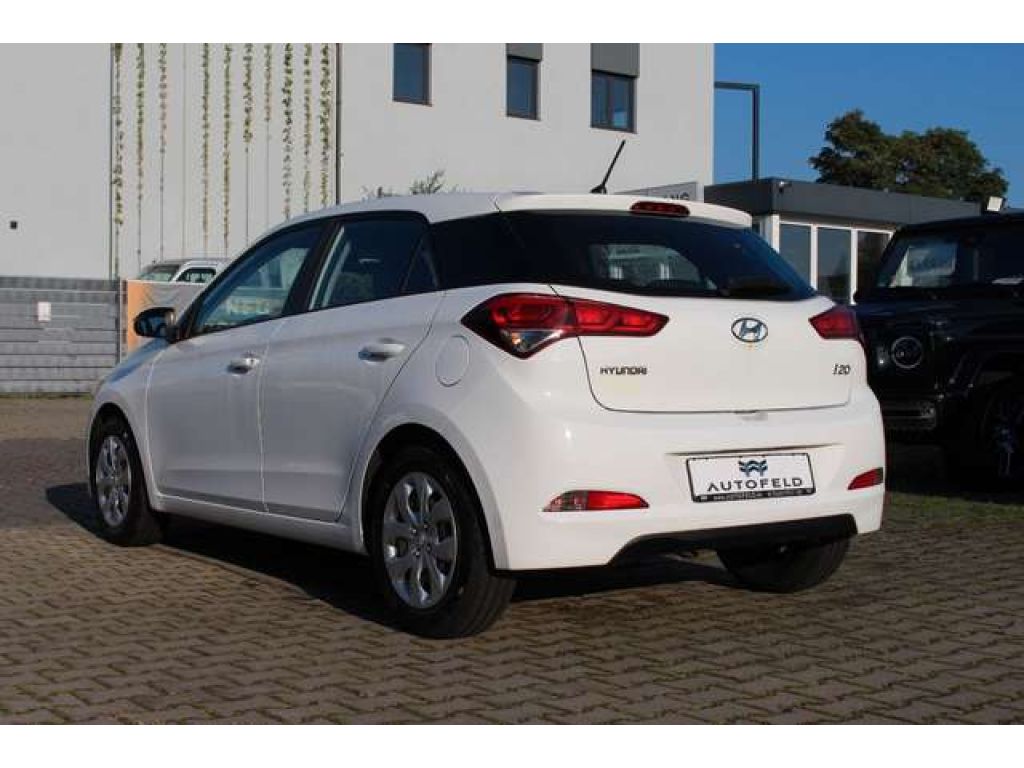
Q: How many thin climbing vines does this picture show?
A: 10